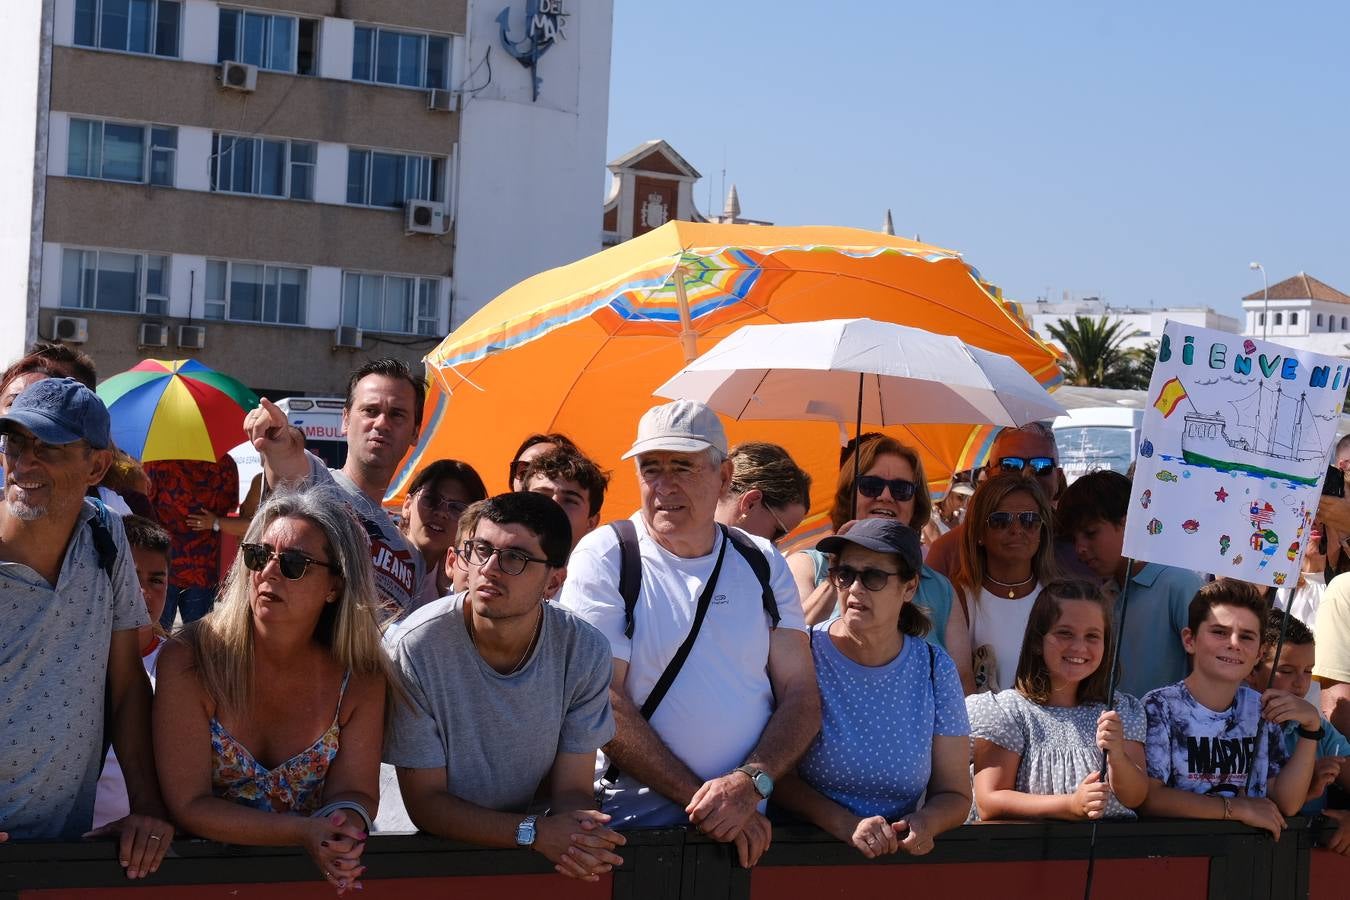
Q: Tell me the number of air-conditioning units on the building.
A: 7